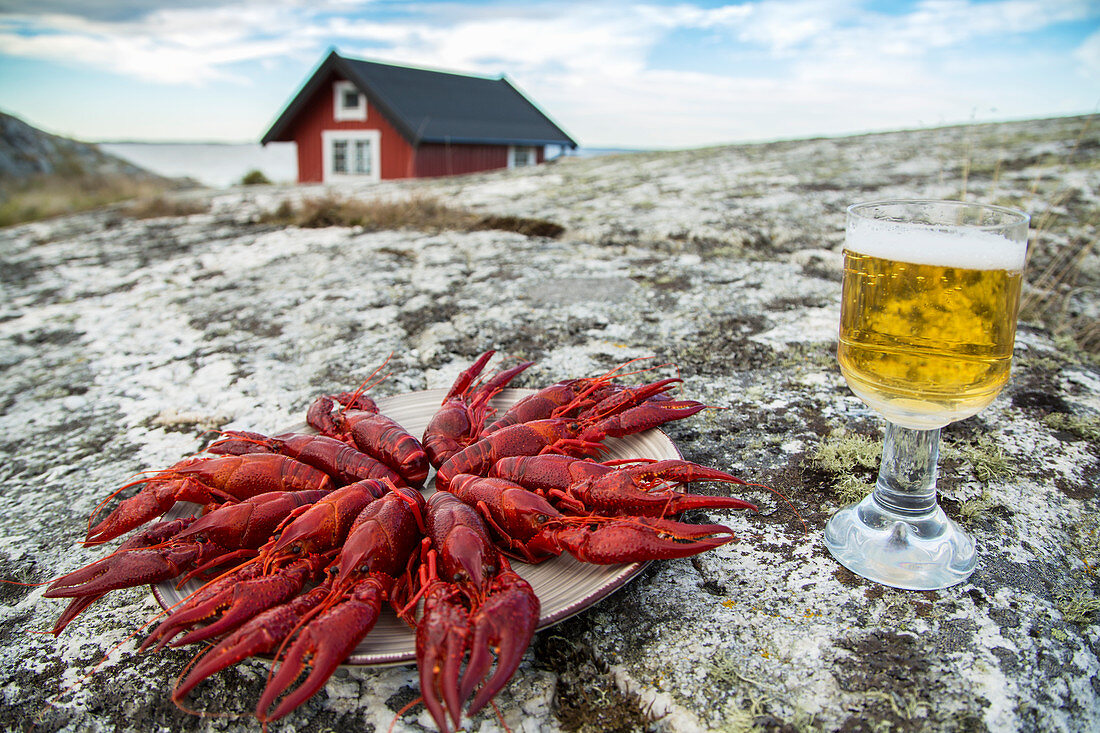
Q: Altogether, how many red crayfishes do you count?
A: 12